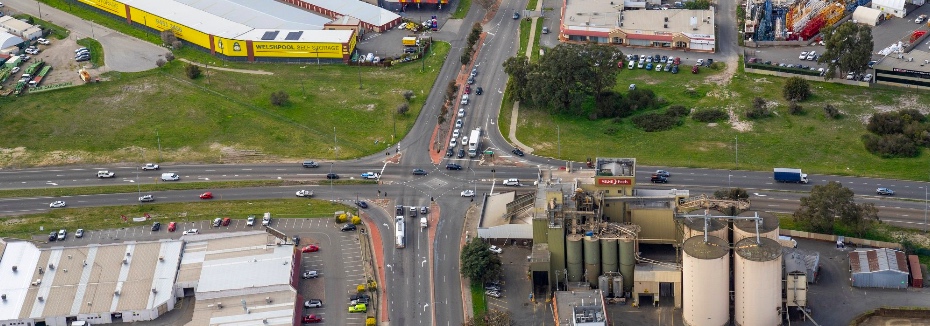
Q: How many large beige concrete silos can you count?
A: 4